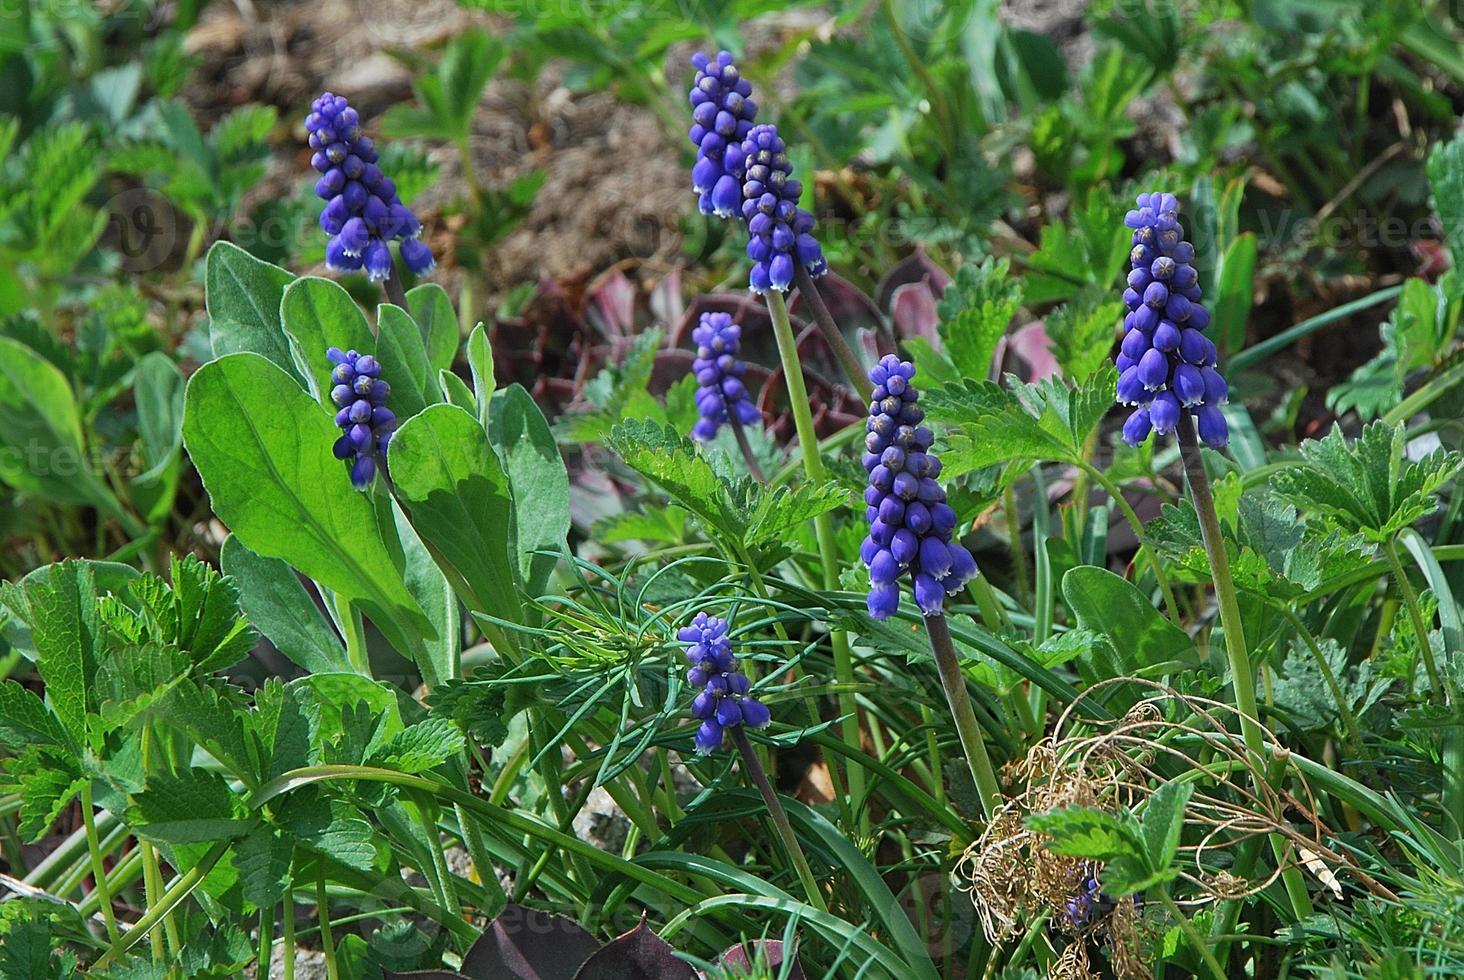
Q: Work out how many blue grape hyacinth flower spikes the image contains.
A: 8